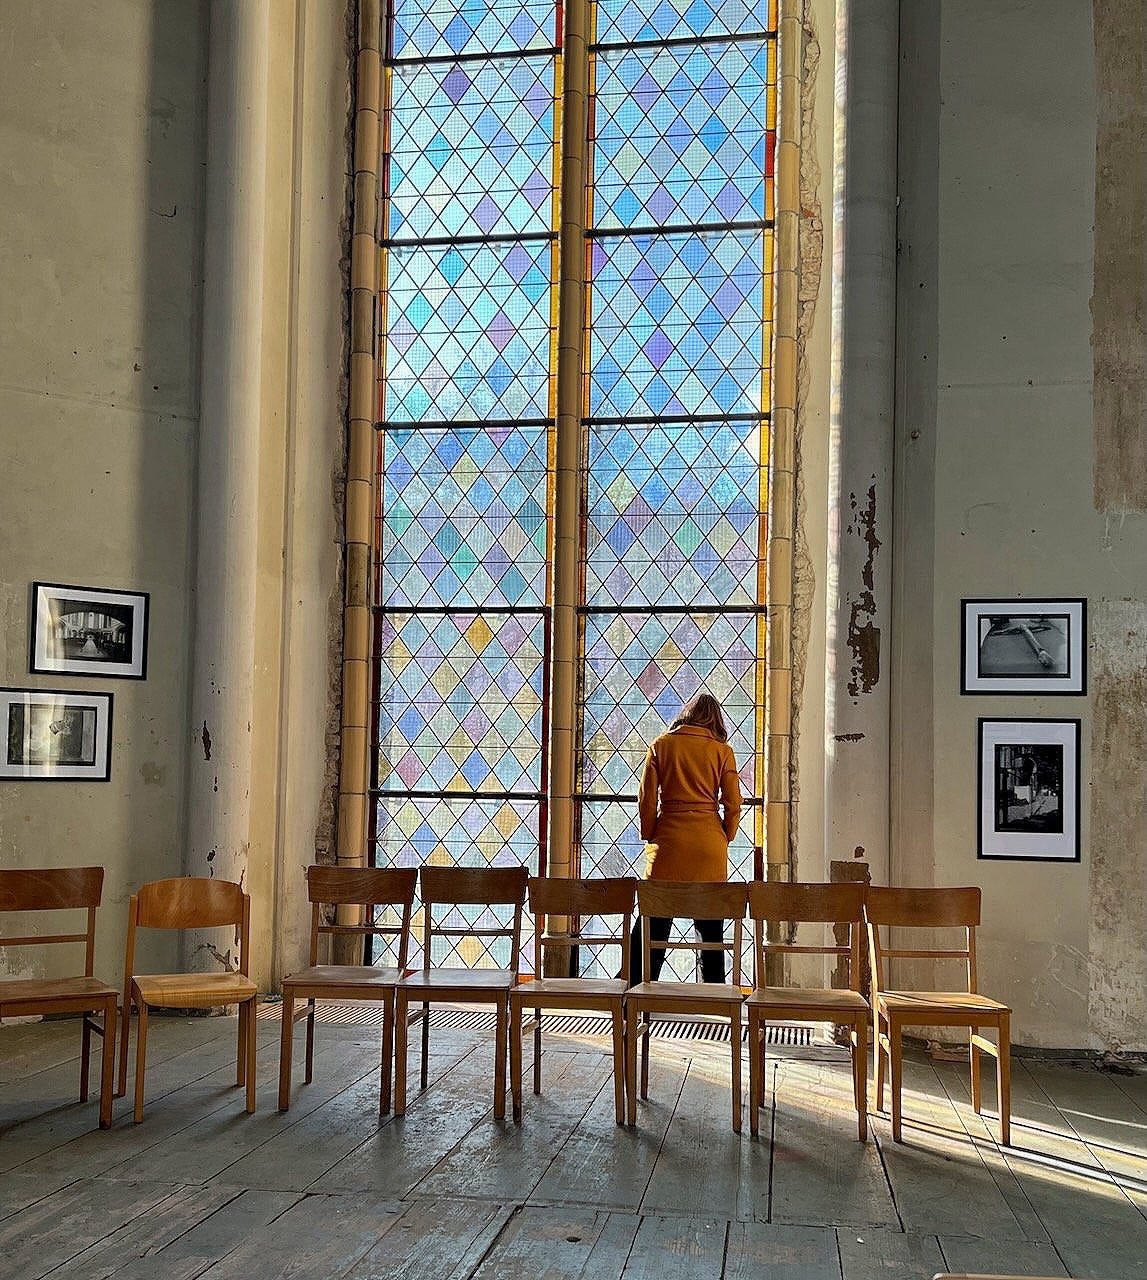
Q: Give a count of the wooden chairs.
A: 8